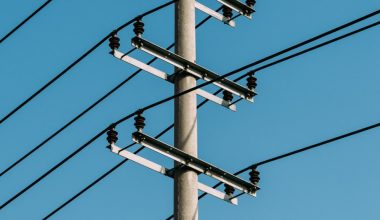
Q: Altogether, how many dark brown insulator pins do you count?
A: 10